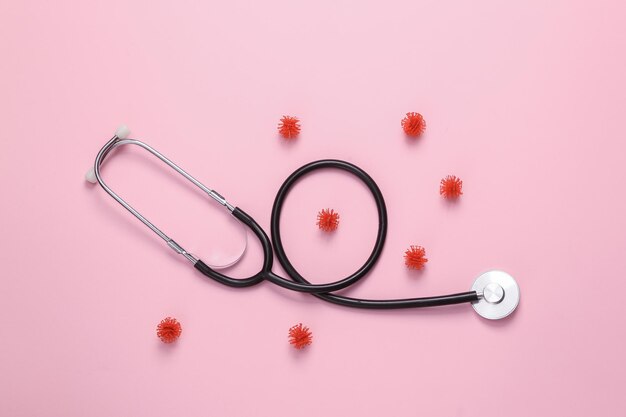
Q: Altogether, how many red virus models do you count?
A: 7